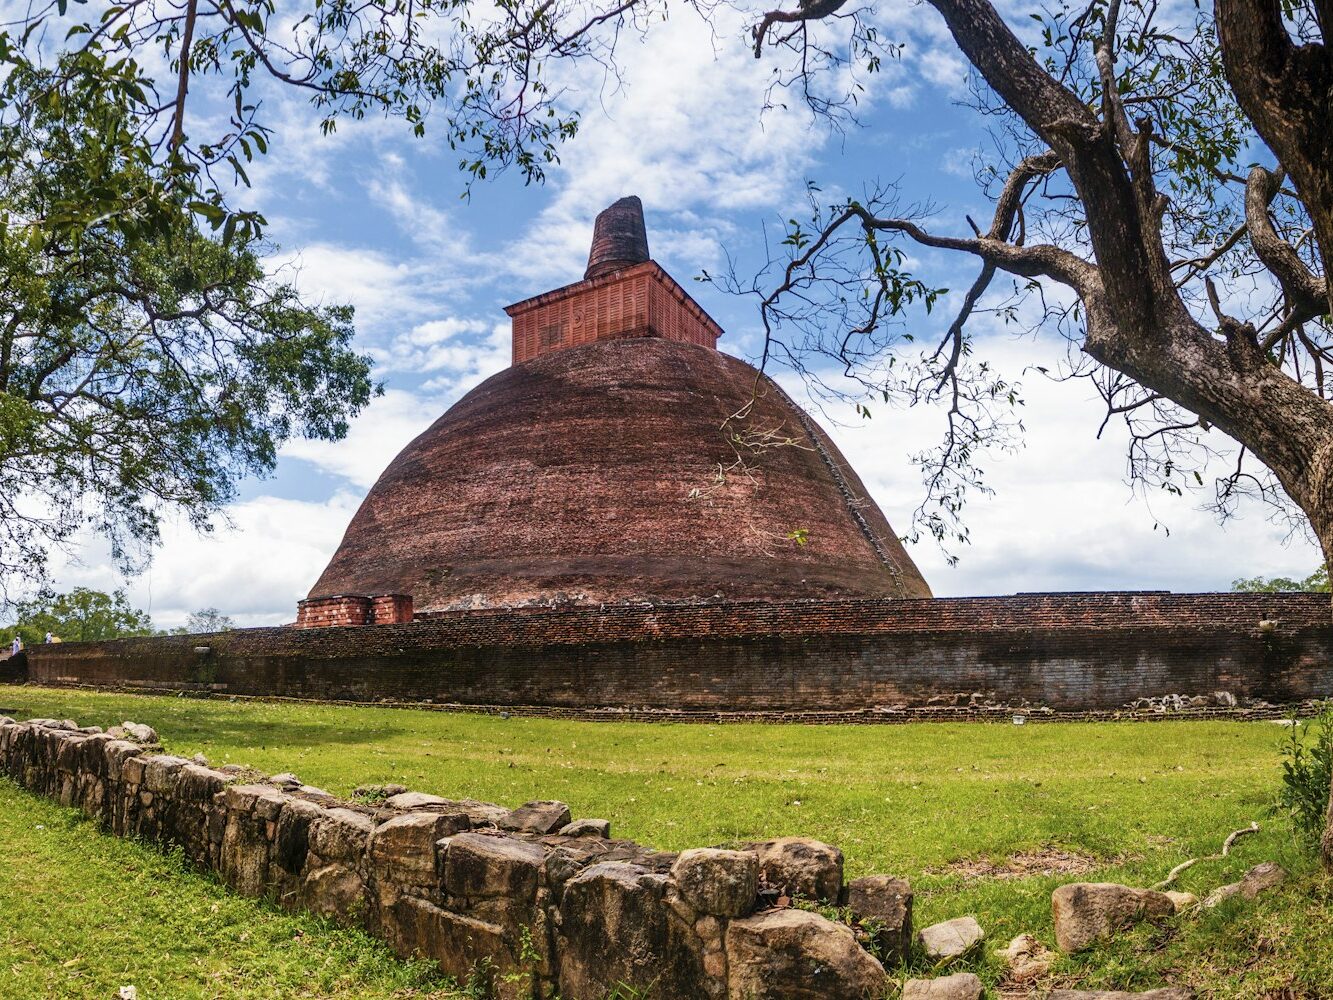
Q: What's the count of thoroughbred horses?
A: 0